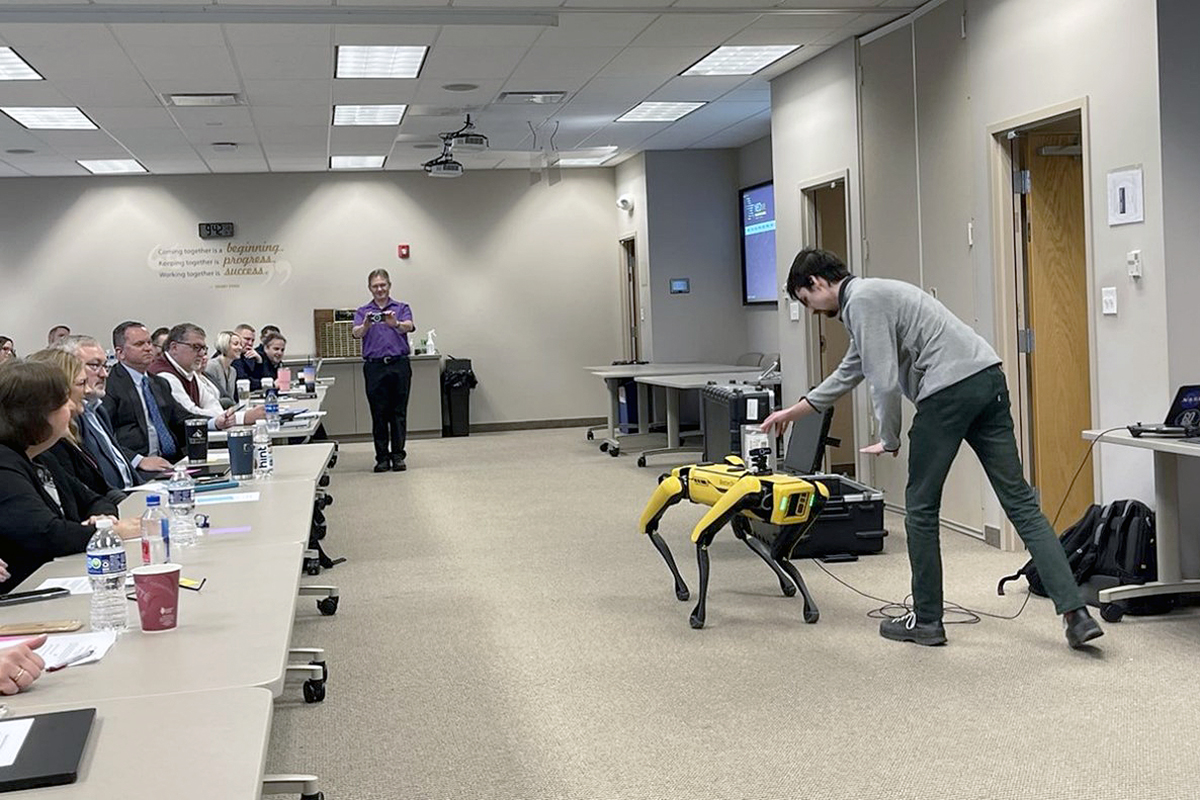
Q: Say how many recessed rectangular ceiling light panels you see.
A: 9